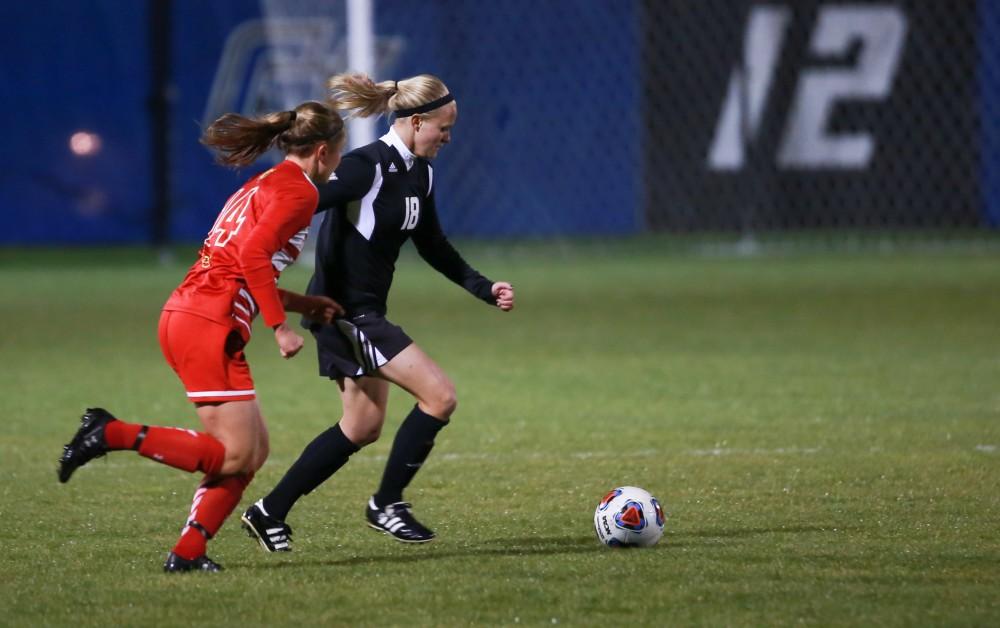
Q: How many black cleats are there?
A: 4